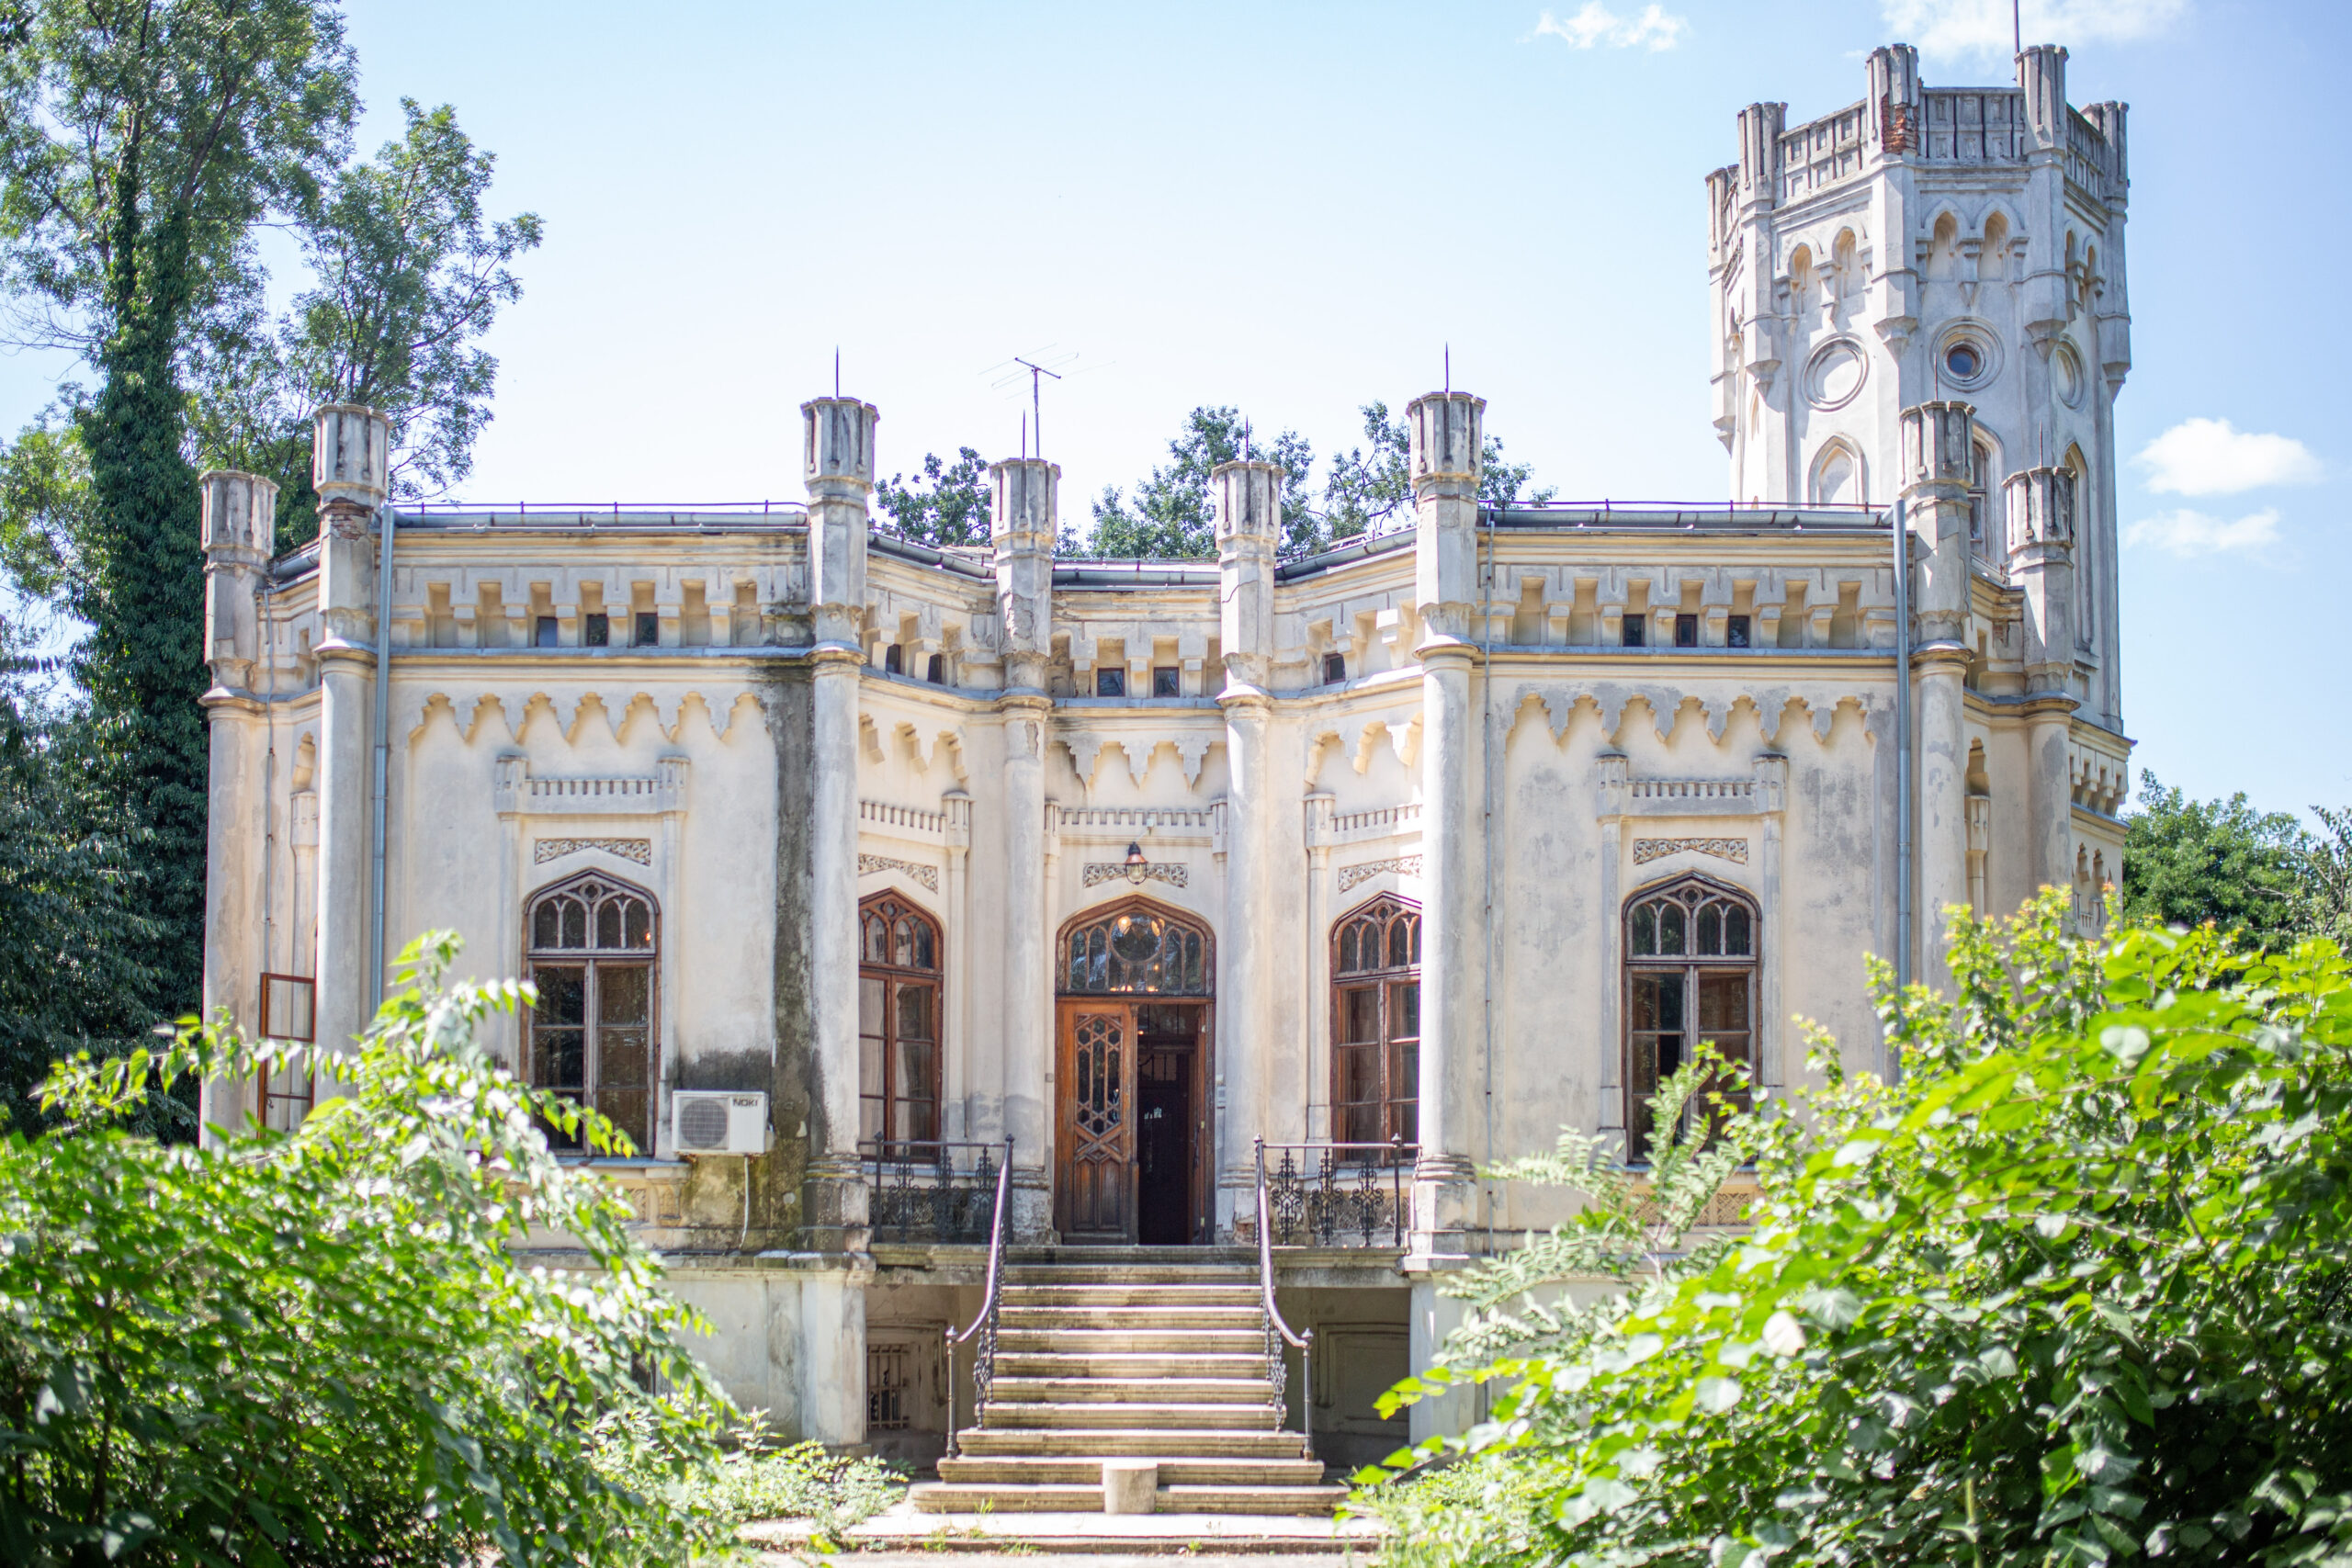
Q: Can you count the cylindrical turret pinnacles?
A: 13